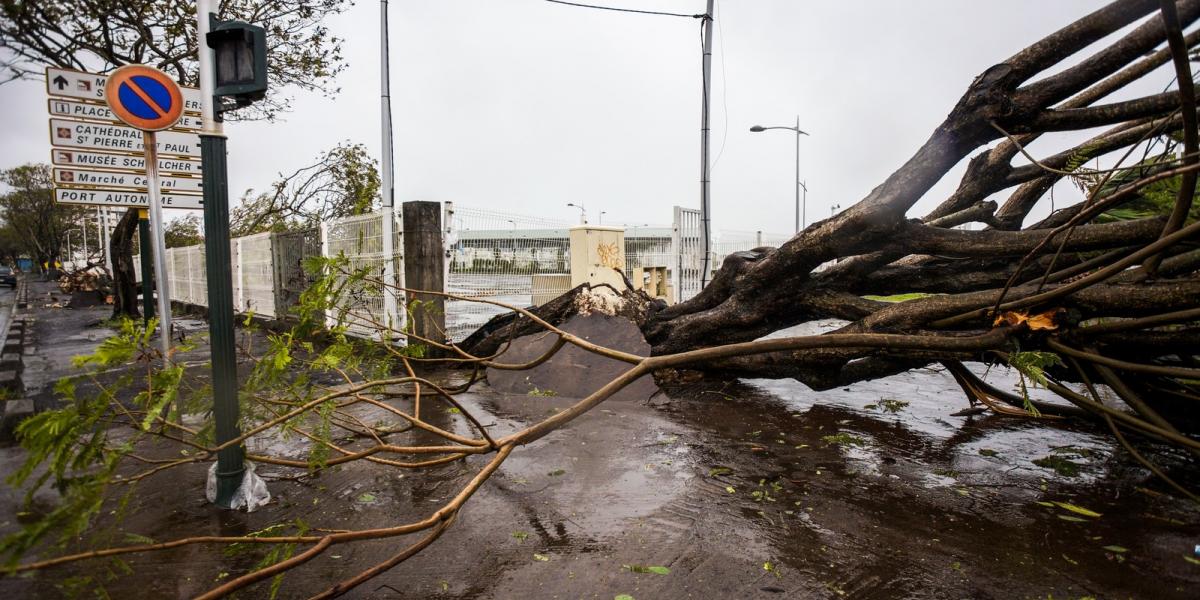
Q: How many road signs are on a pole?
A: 7